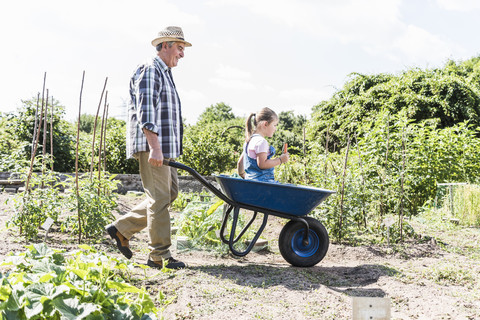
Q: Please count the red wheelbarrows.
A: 0